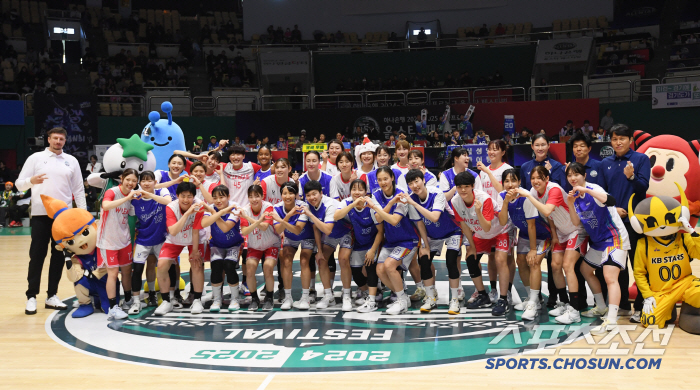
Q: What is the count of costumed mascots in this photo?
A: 5